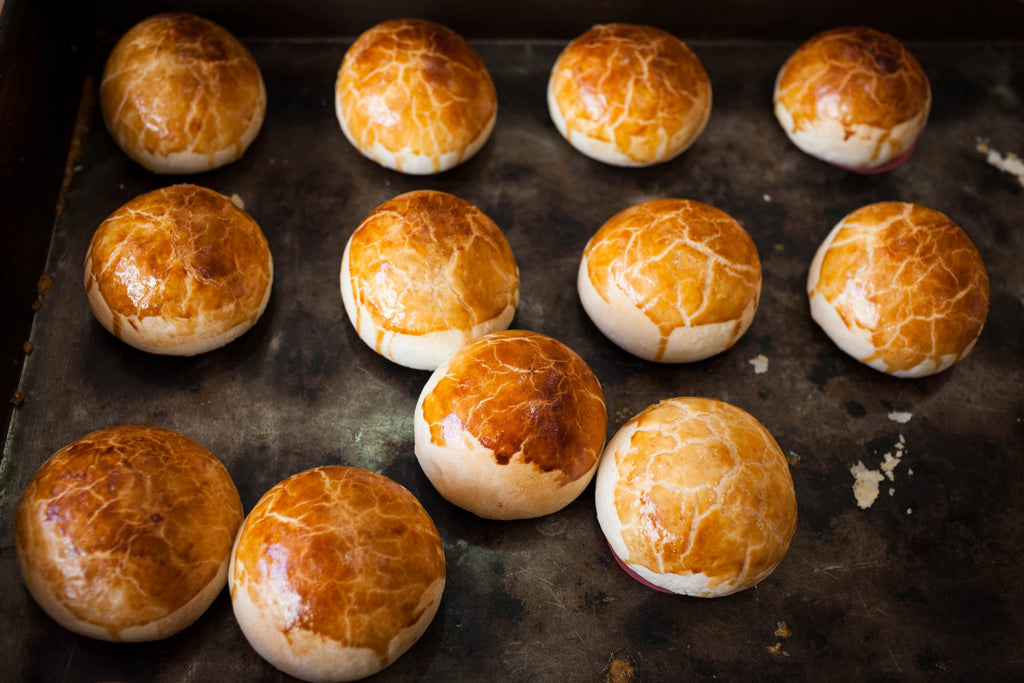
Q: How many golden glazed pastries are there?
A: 12